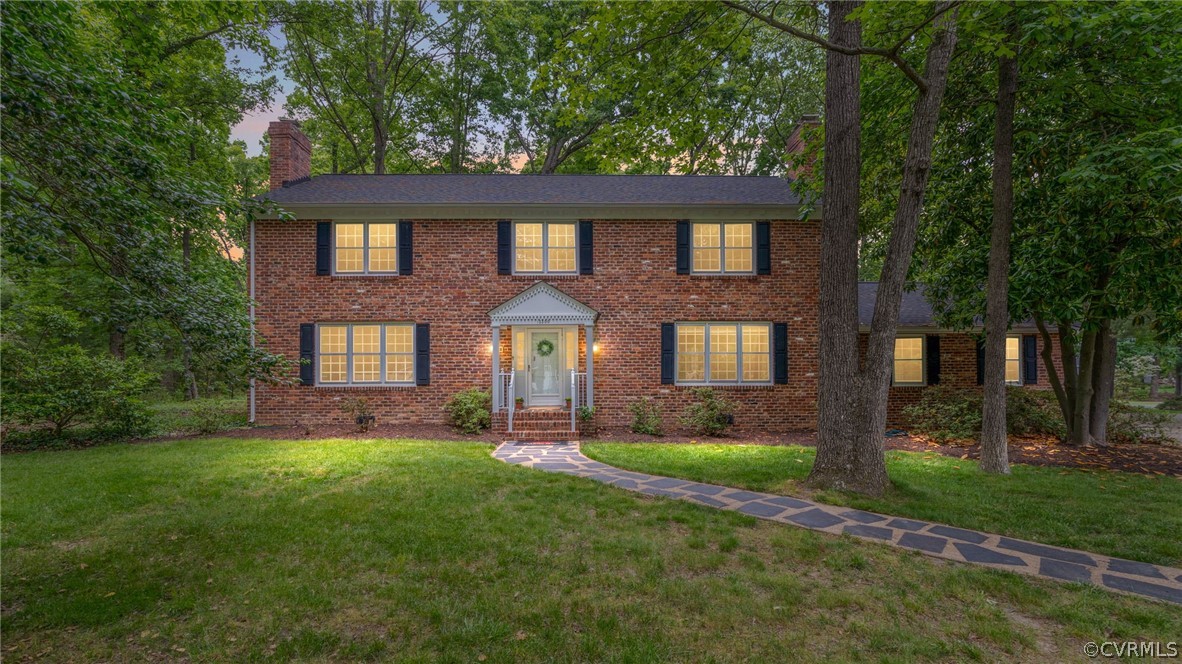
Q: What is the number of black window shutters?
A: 13